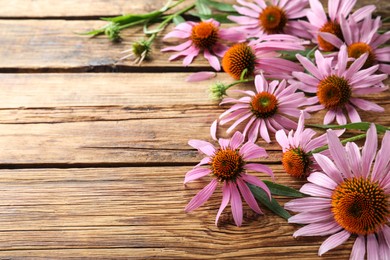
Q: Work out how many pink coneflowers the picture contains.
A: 10